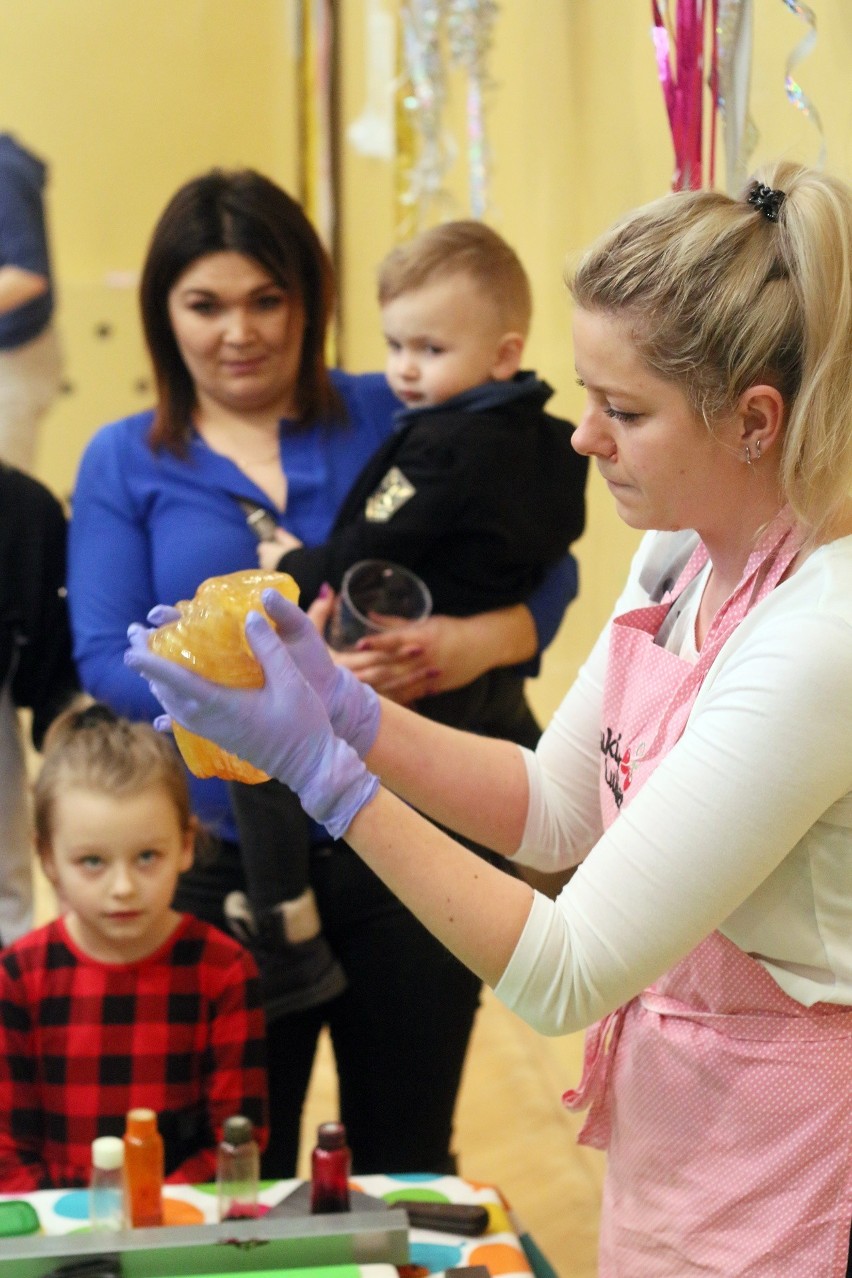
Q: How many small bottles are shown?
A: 4